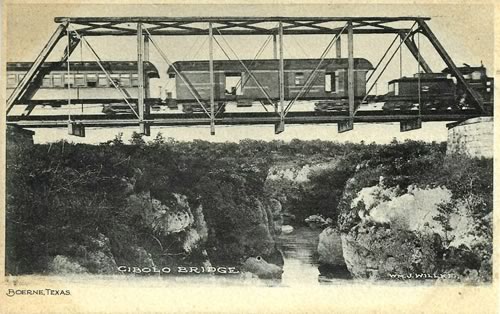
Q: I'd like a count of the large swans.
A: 0